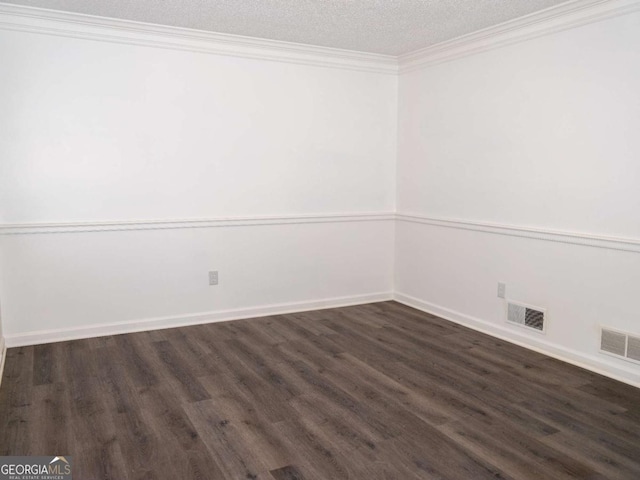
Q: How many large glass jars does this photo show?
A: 0